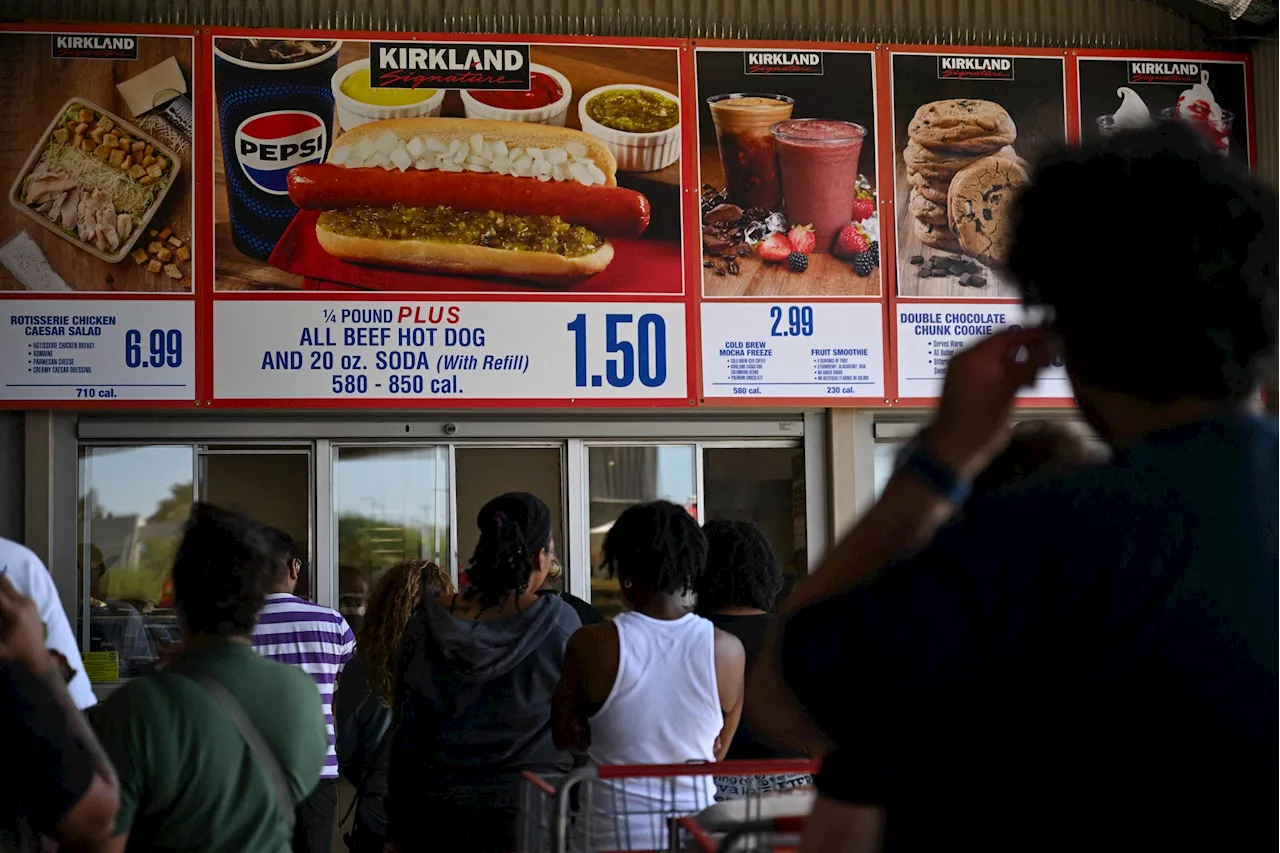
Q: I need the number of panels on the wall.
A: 5